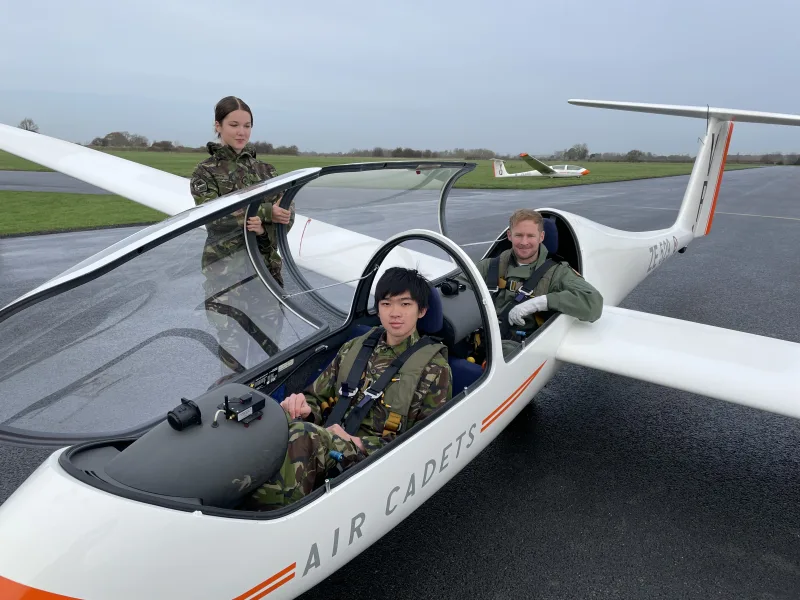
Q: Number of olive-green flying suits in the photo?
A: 1